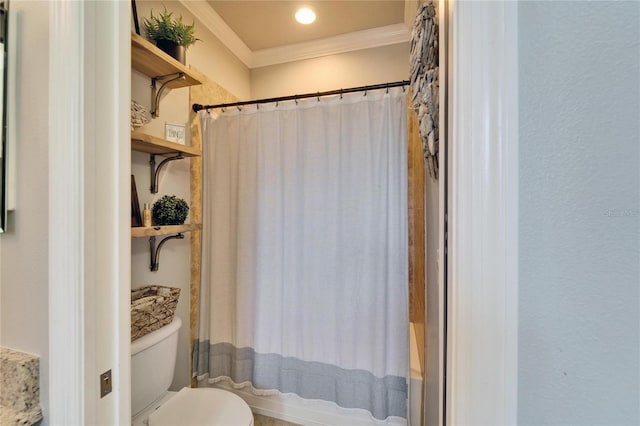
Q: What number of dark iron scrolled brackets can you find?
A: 3